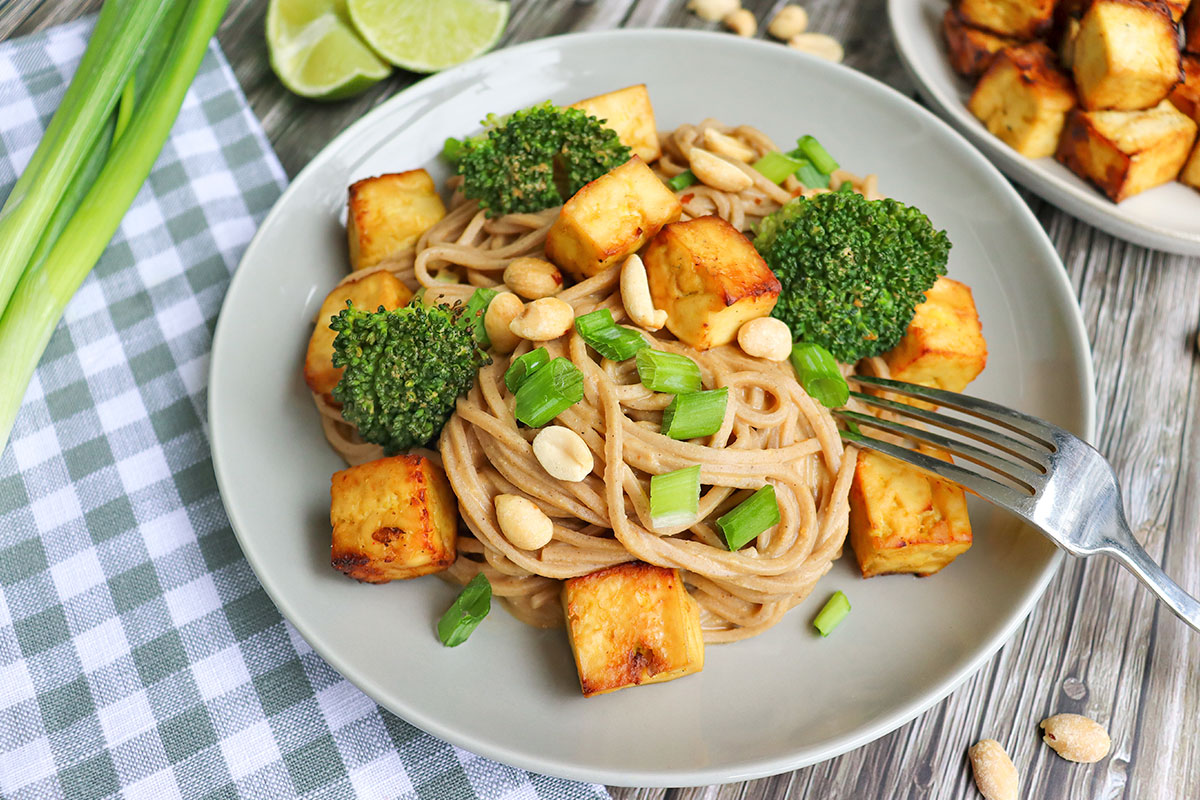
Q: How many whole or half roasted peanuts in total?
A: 15